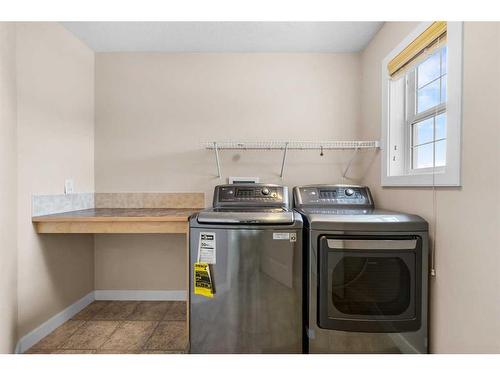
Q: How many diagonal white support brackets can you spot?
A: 3